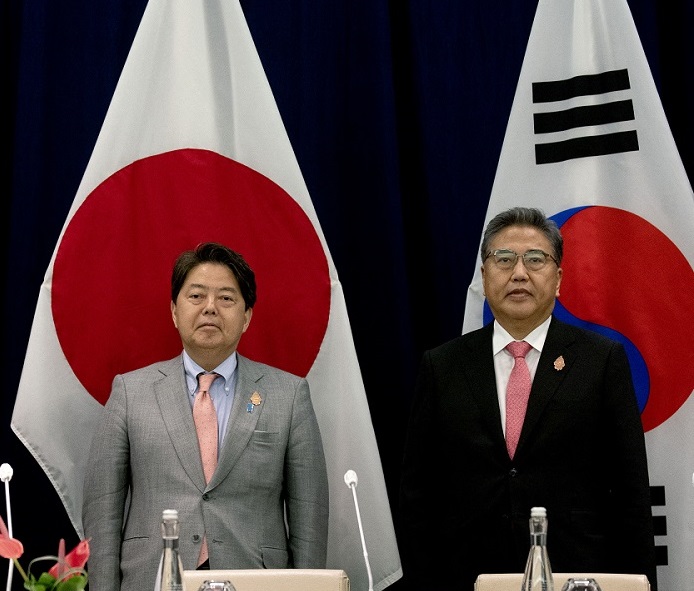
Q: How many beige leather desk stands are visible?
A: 2